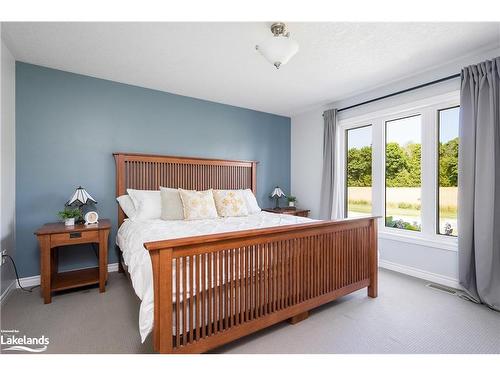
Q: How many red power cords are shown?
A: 0